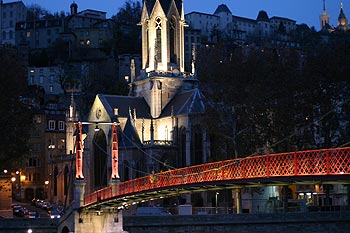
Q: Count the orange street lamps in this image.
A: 5